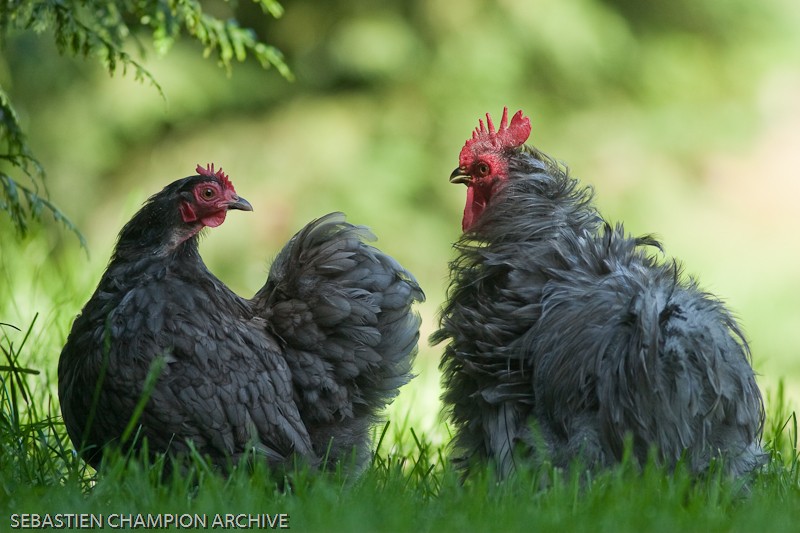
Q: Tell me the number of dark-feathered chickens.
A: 2